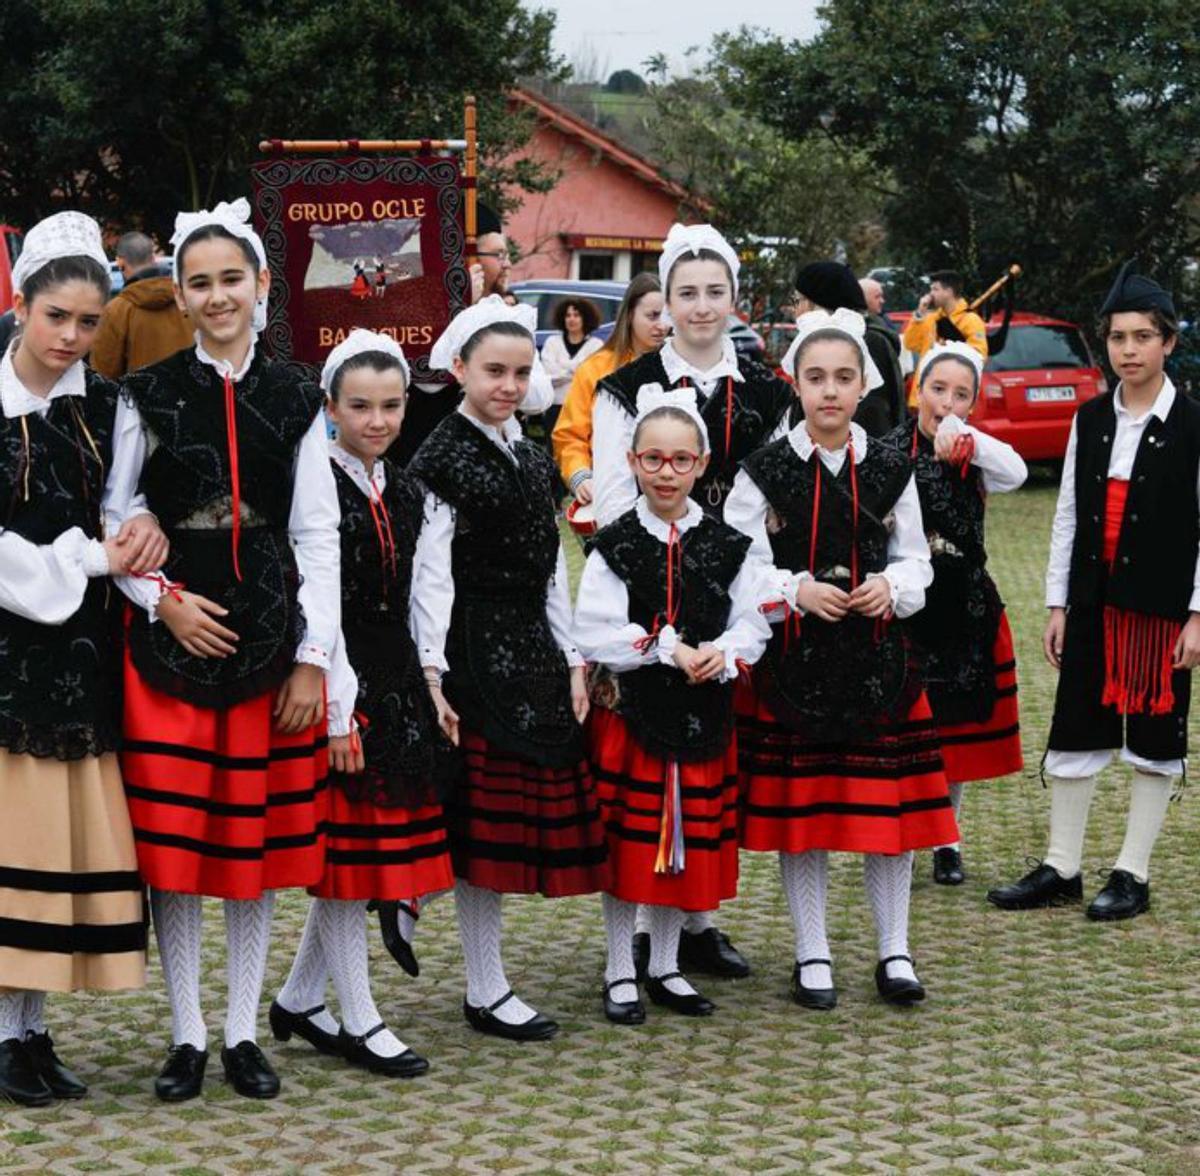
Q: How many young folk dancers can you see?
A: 9